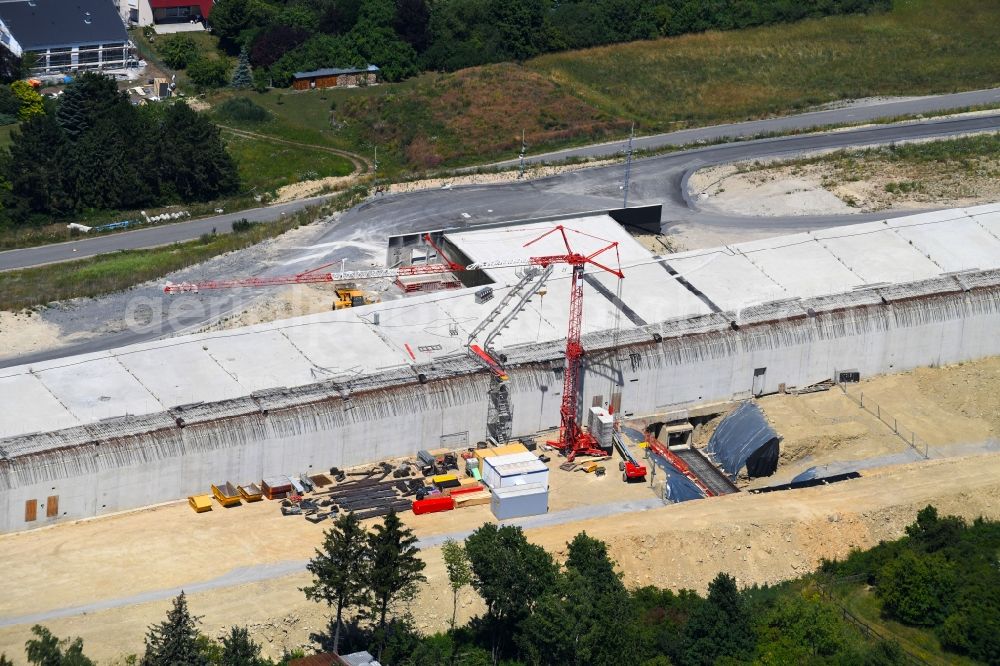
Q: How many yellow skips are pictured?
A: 3